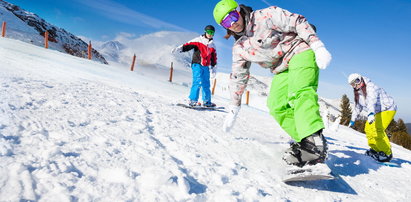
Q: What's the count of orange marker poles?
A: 7